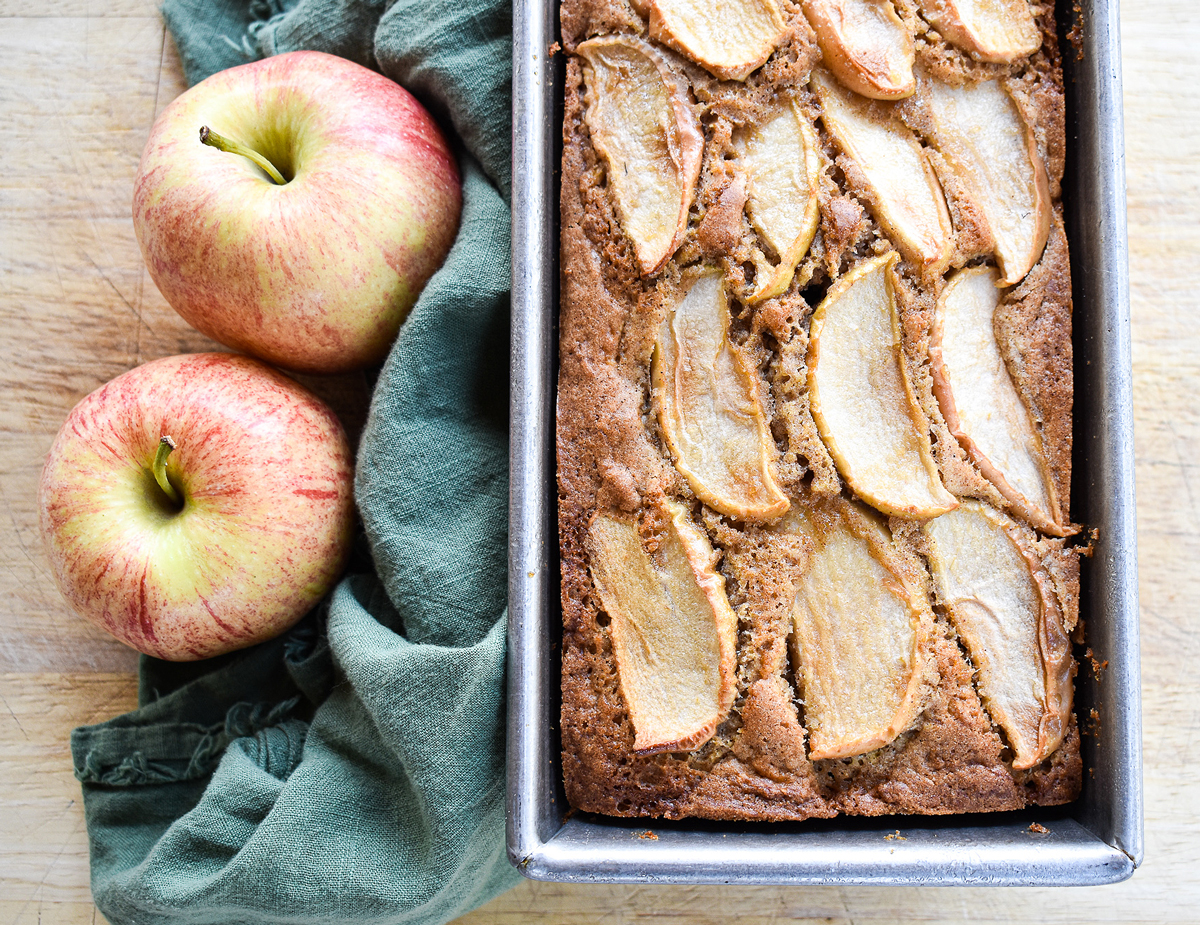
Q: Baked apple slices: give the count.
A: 13